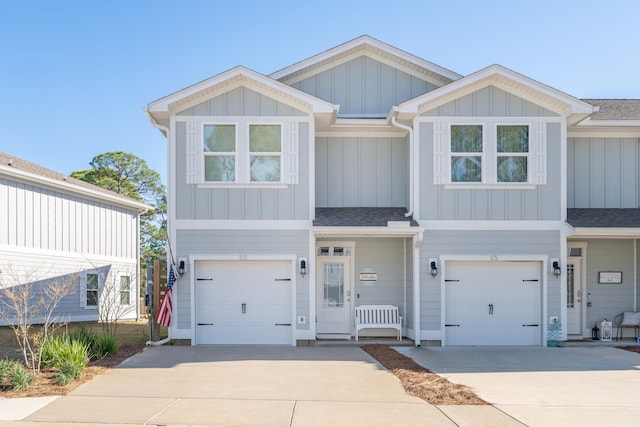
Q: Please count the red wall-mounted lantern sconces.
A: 0